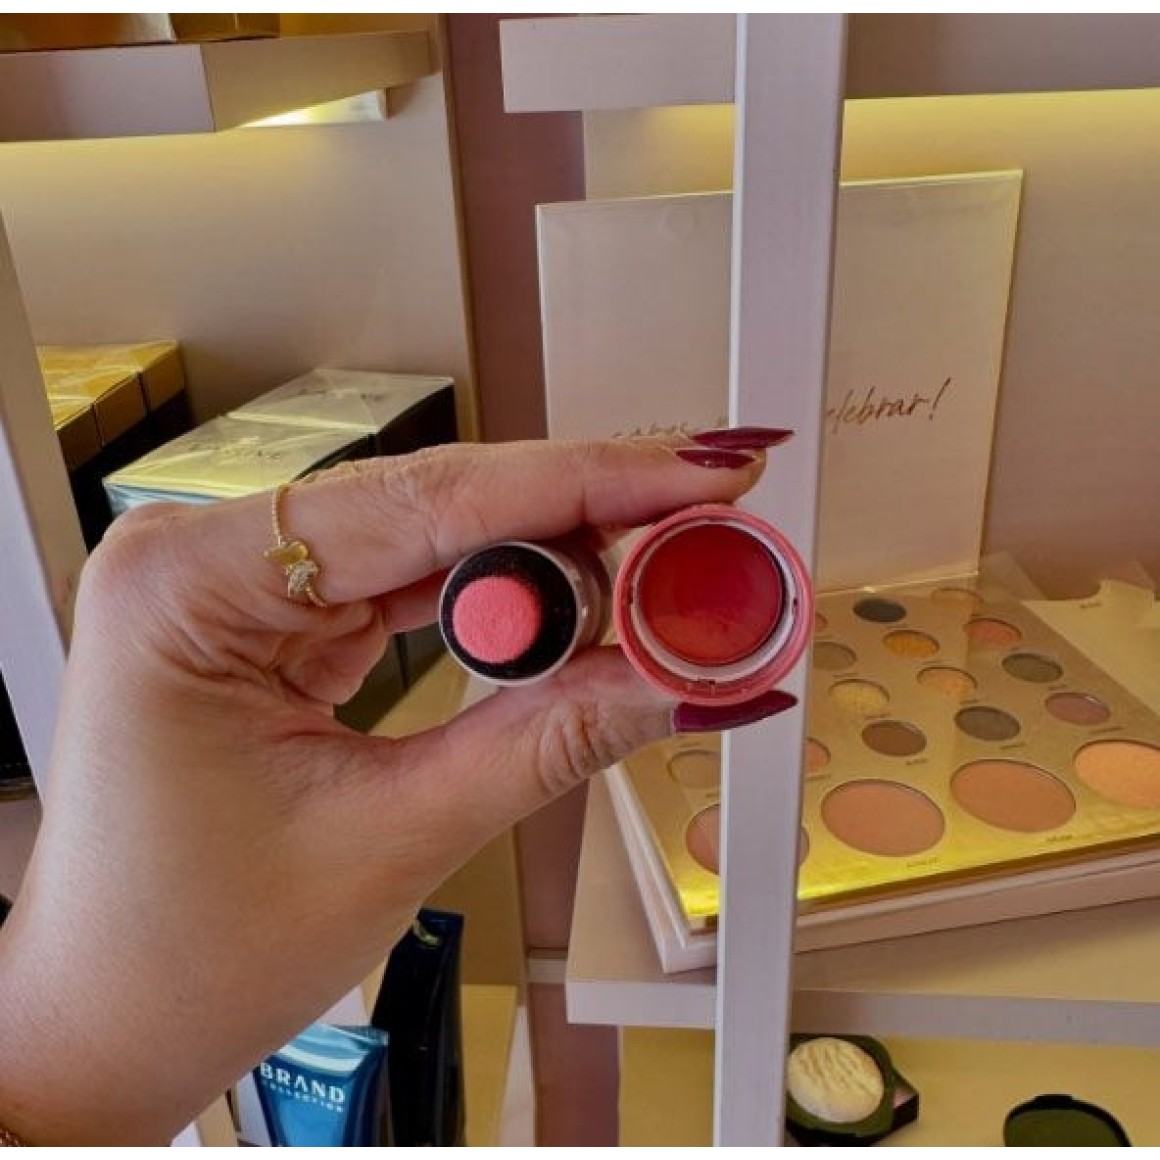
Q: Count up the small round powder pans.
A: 14